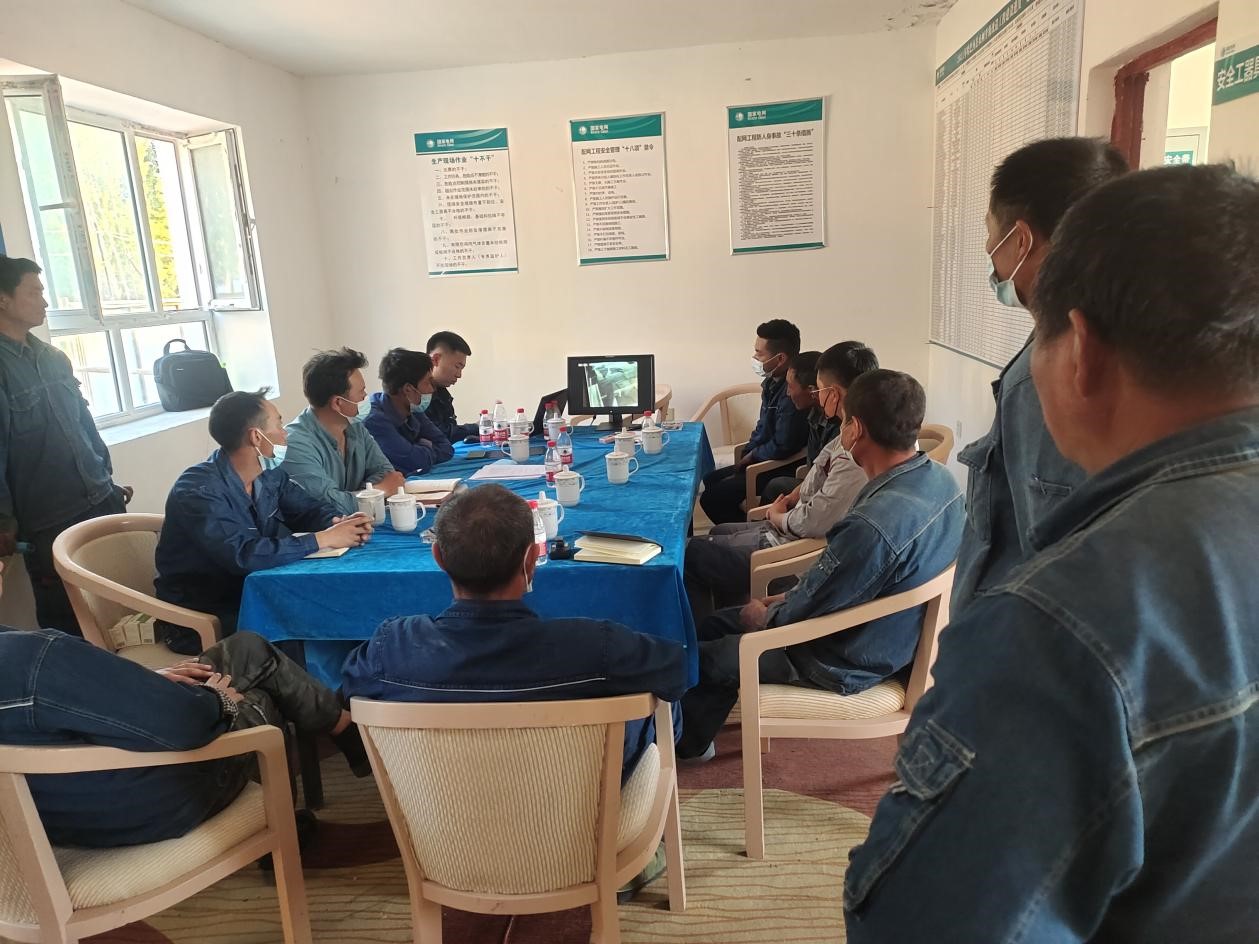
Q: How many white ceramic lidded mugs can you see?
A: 10